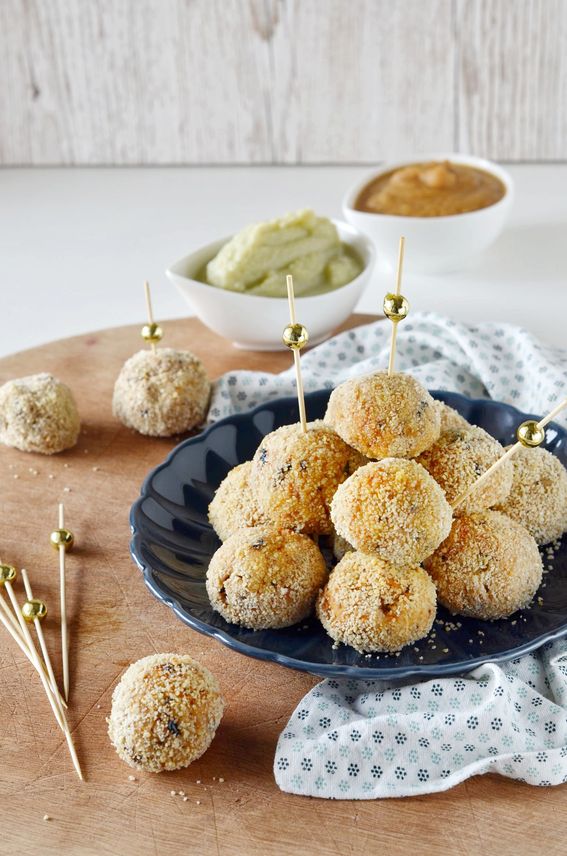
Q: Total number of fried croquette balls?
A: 13